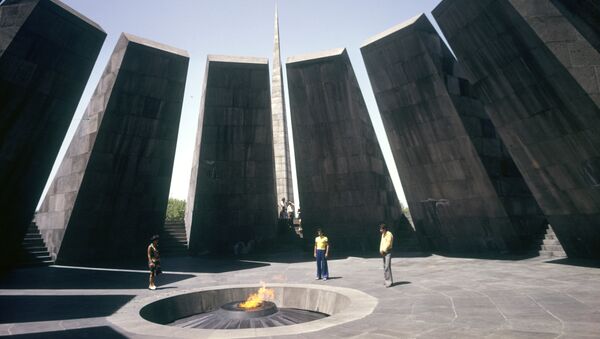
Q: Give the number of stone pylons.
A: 6